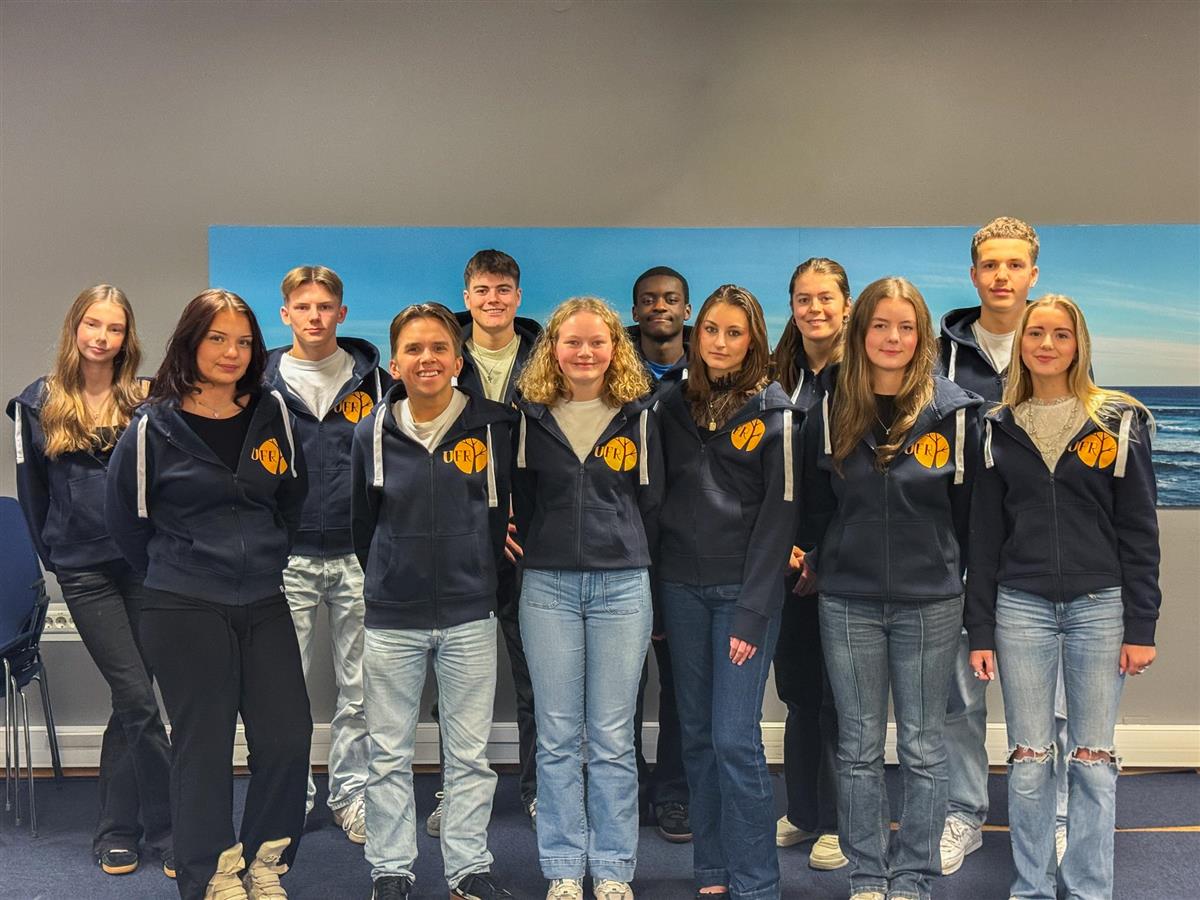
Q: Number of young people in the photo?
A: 12